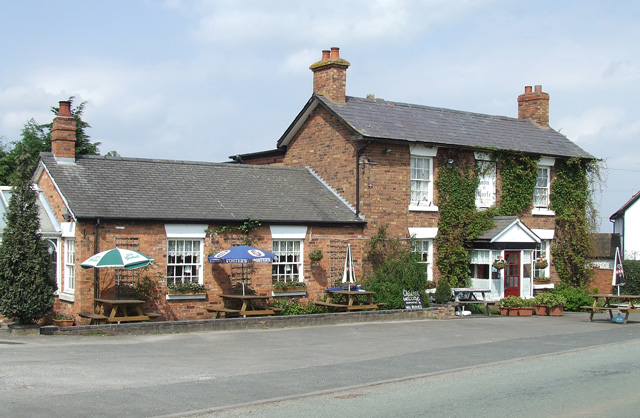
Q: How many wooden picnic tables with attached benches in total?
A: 5